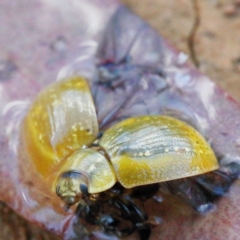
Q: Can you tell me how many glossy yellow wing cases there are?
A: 2